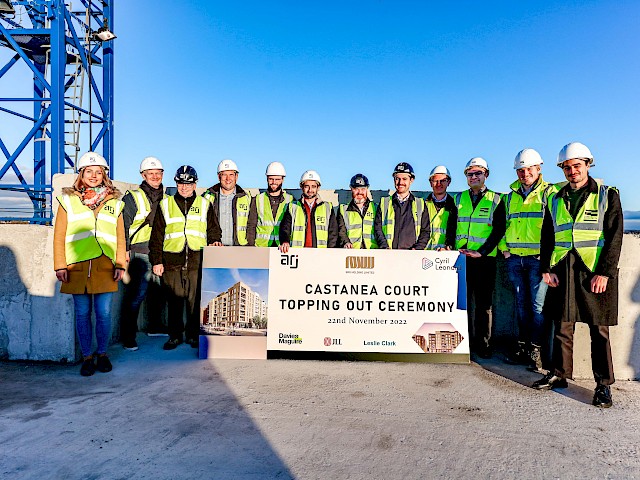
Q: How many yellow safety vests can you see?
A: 12